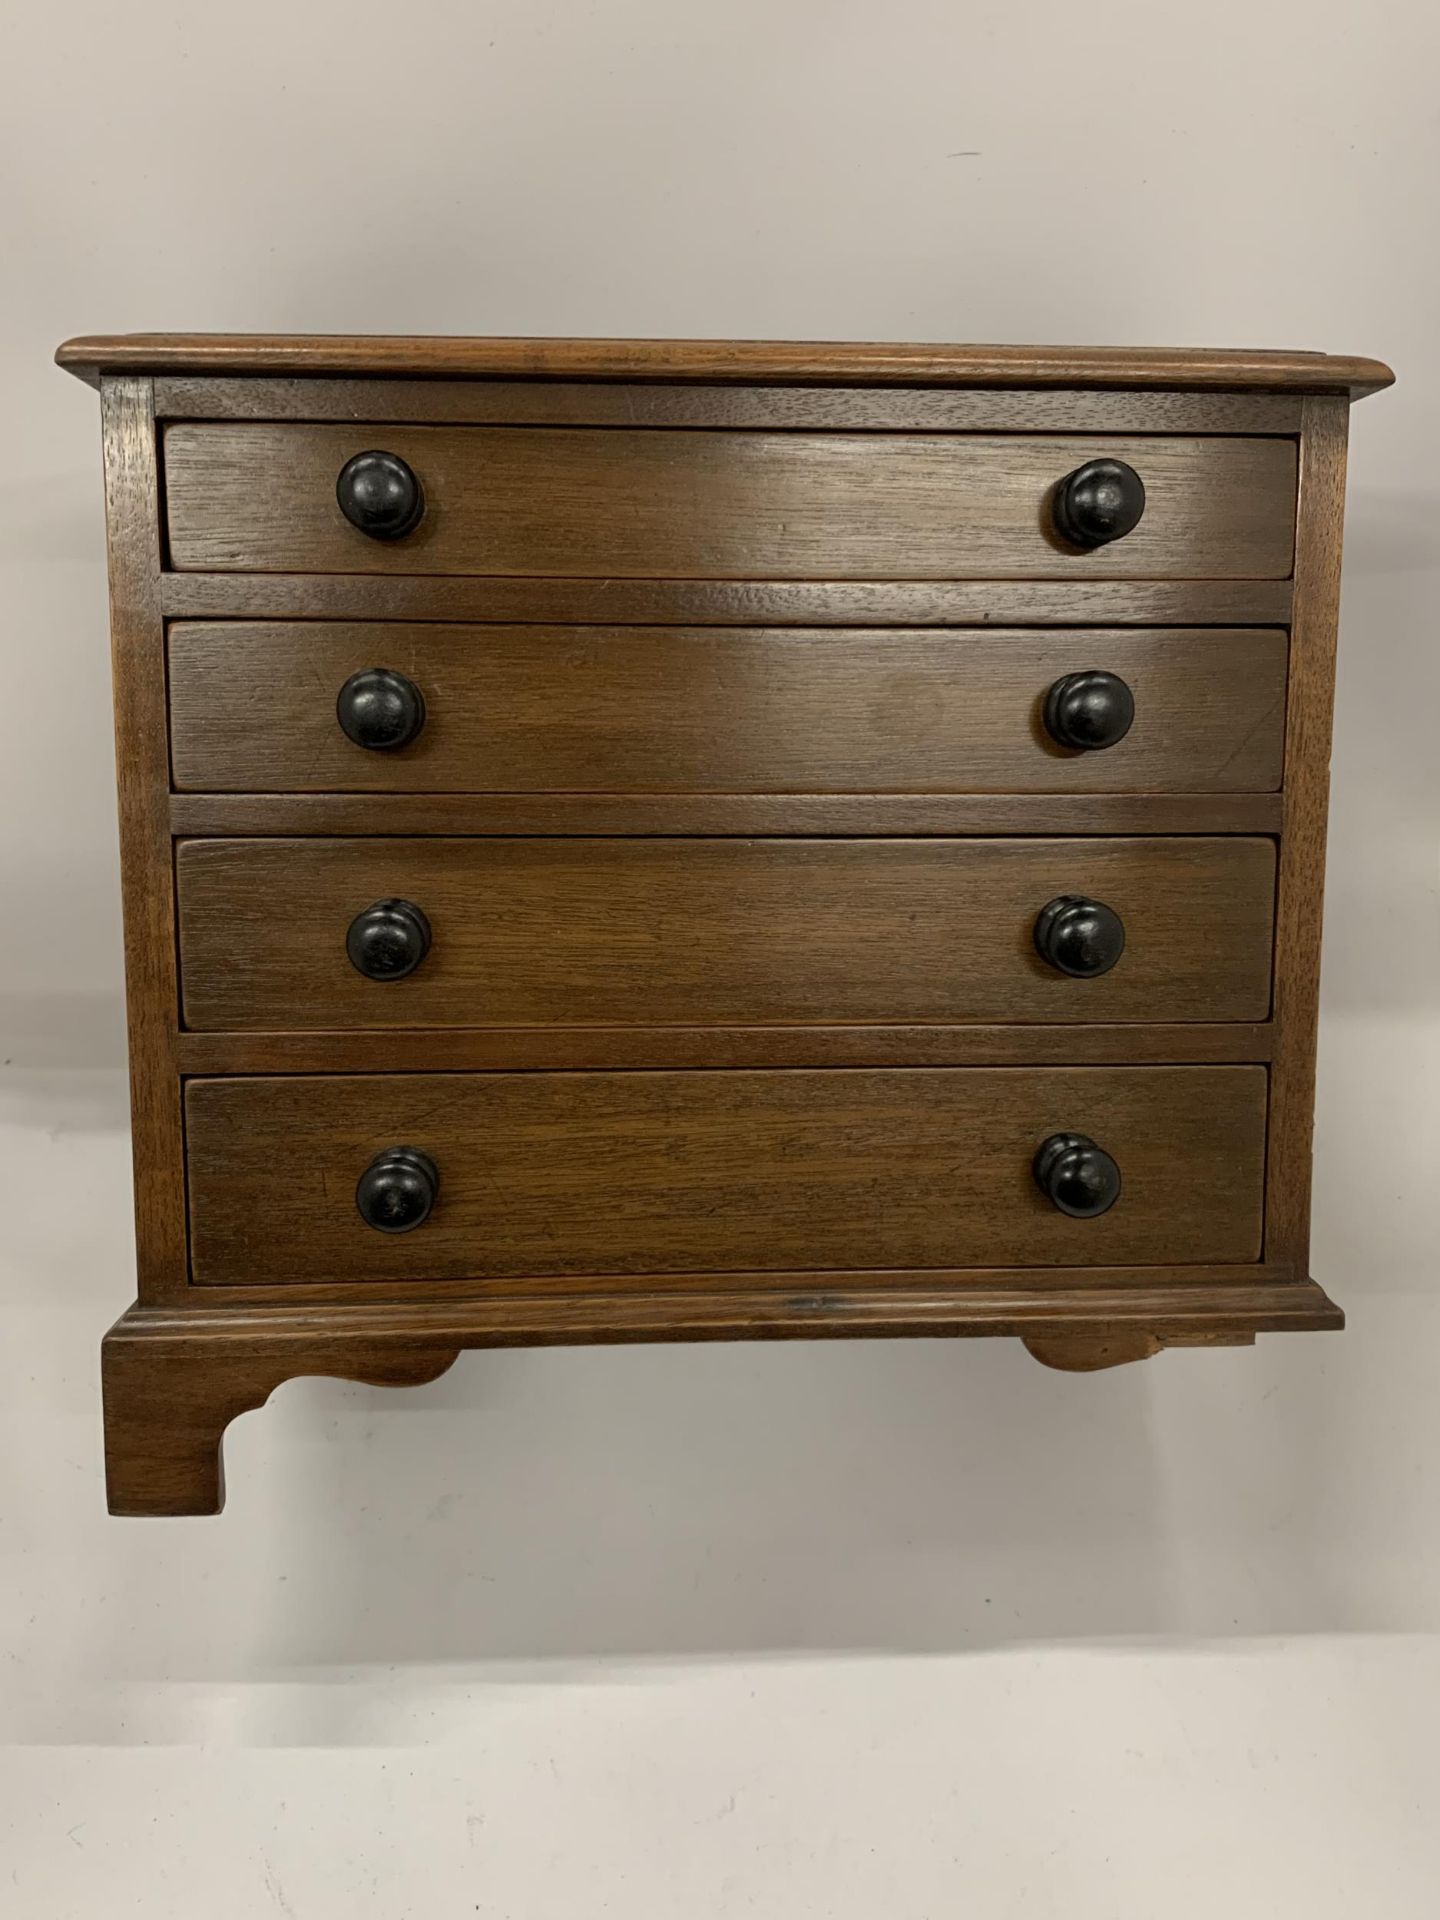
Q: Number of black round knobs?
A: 8